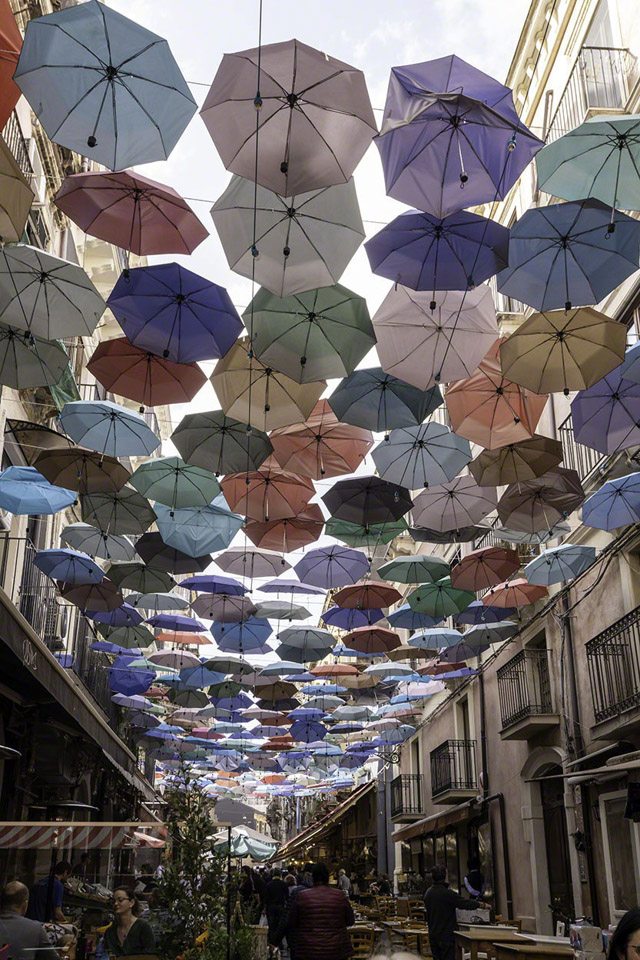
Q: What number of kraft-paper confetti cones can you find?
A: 0